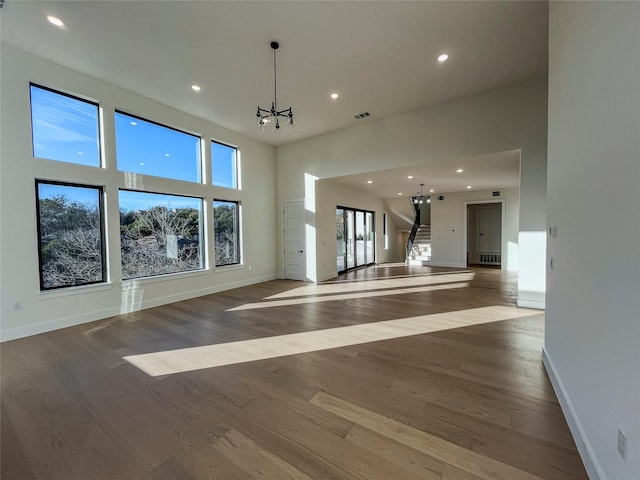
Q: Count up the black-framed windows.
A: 6